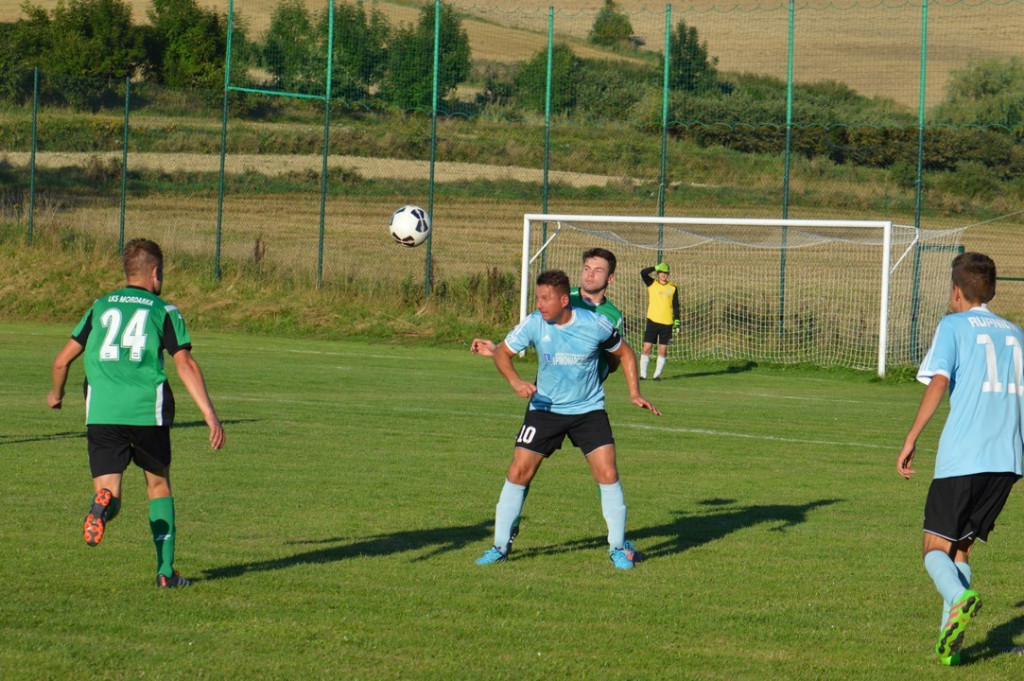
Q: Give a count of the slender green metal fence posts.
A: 9